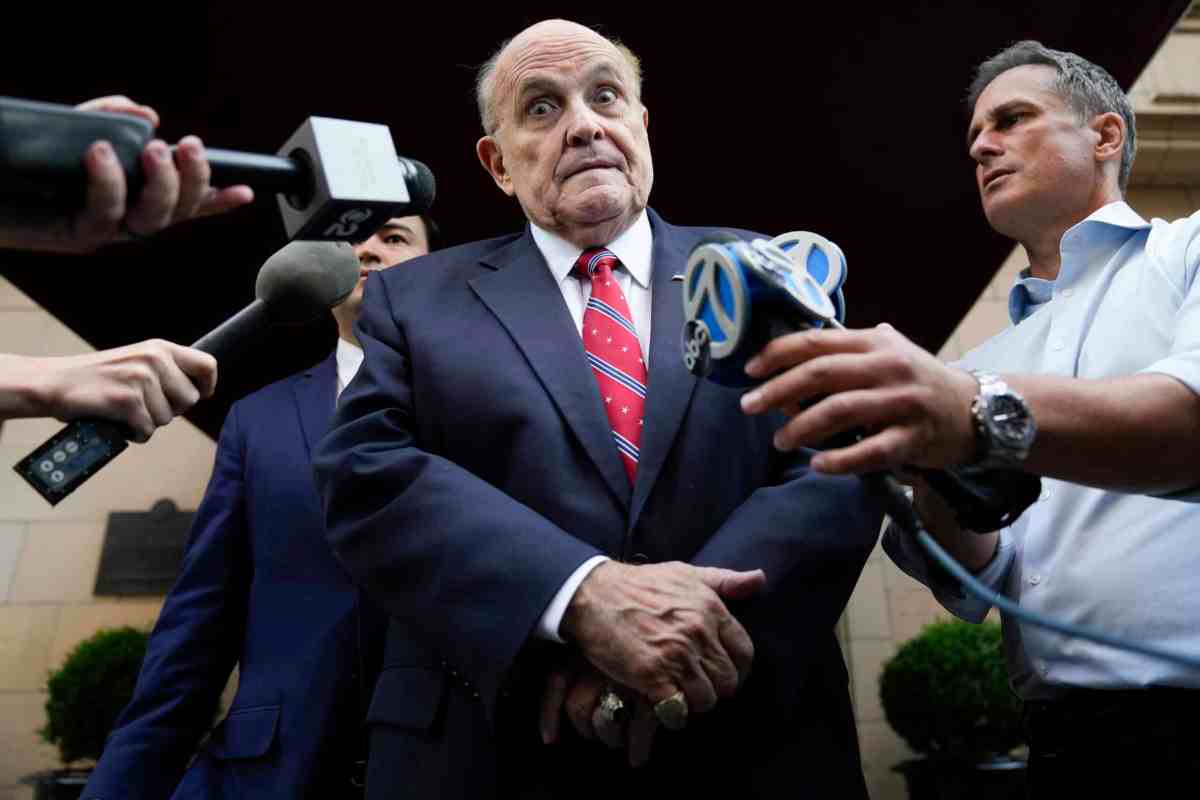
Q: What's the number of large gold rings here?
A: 2